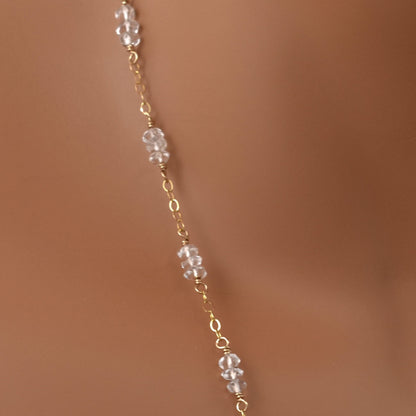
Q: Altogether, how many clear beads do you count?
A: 12